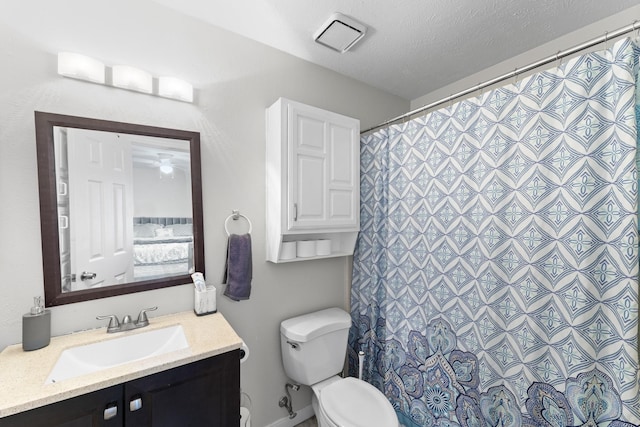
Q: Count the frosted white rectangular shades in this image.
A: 3